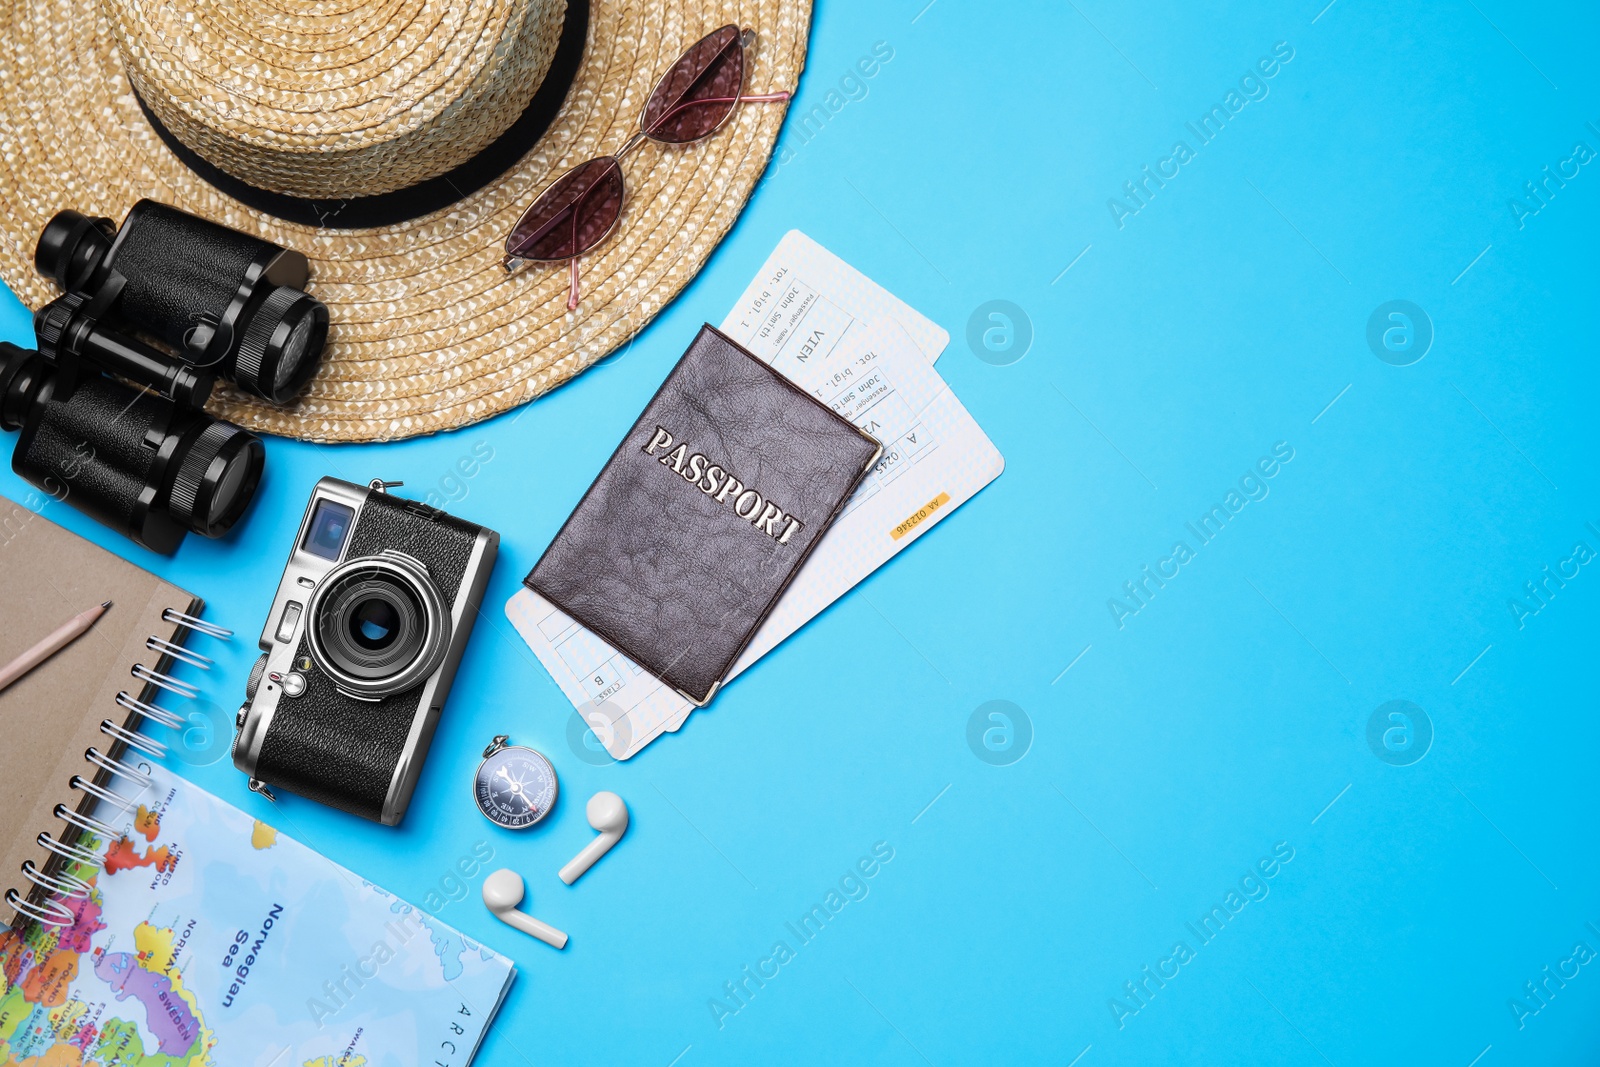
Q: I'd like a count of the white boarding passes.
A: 2